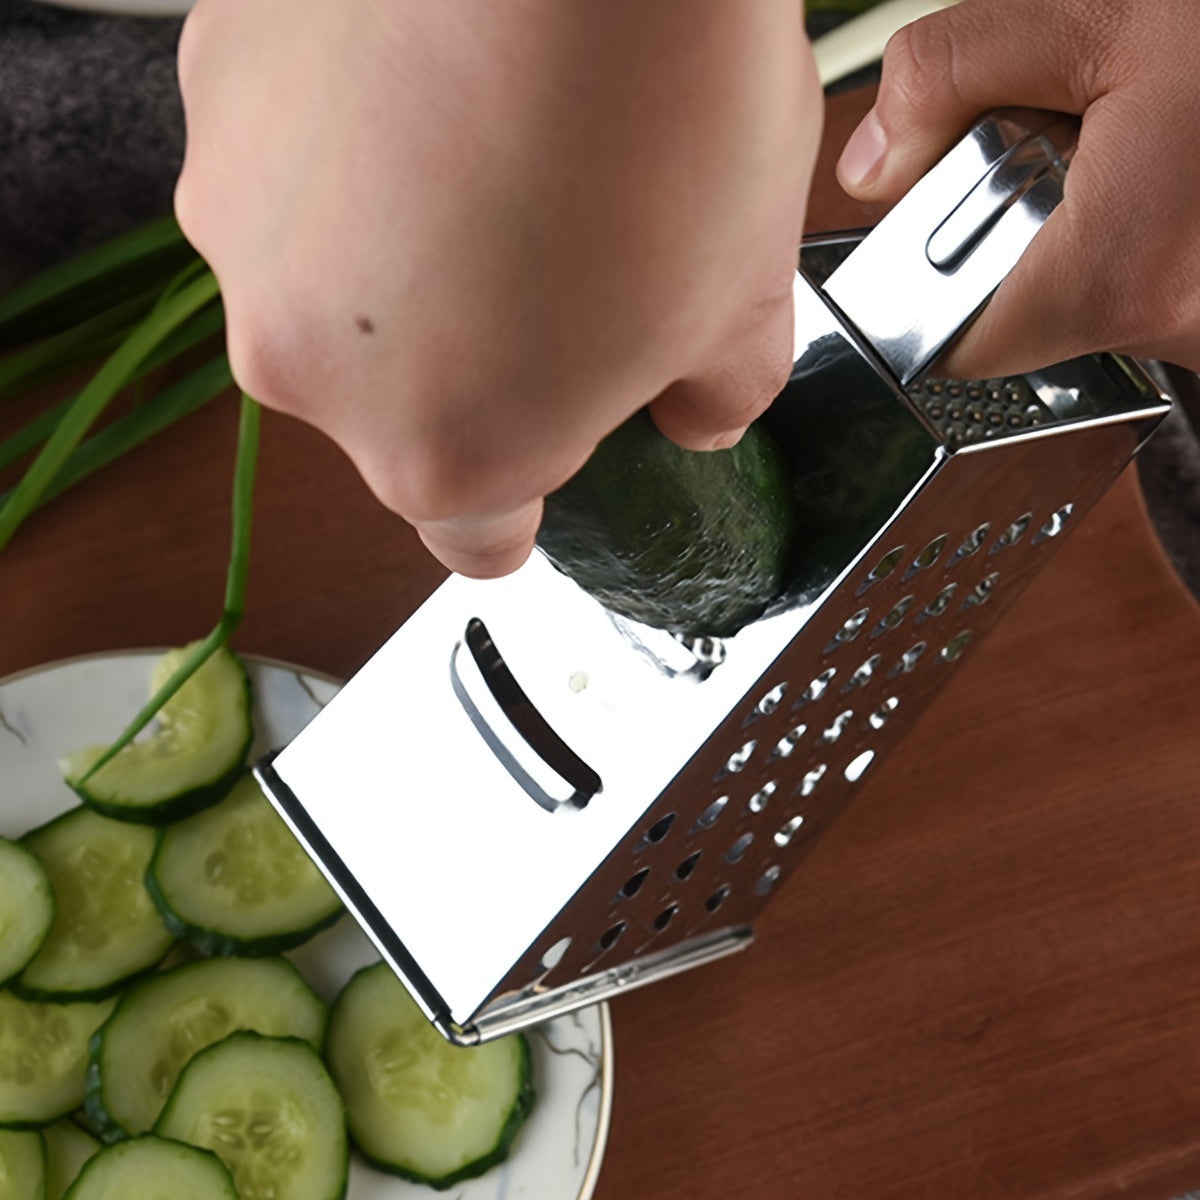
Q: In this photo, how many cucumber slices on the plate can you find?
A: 11